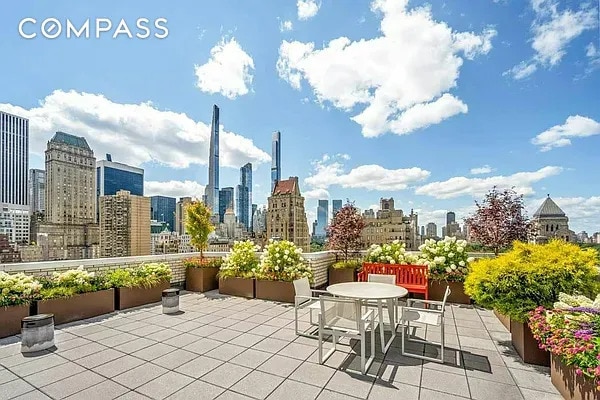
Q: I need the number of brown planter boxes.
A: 11